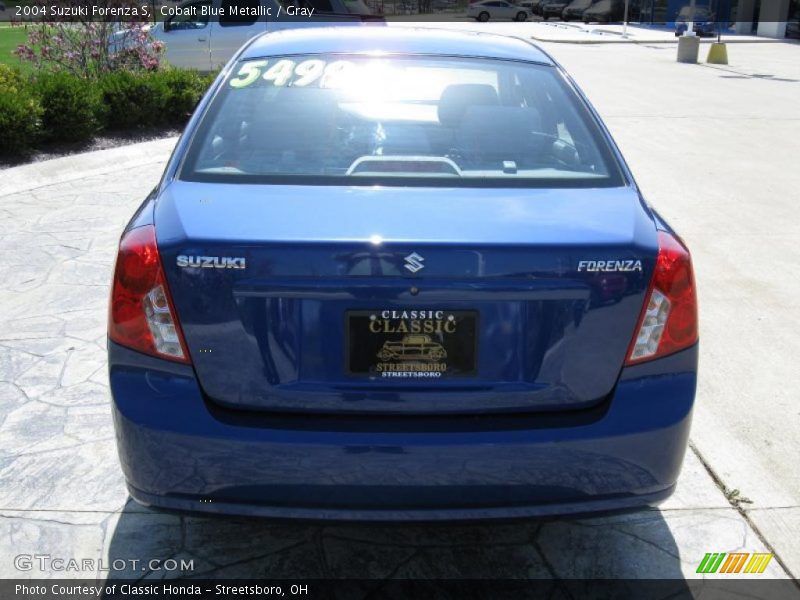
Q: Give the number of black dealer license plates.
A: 1